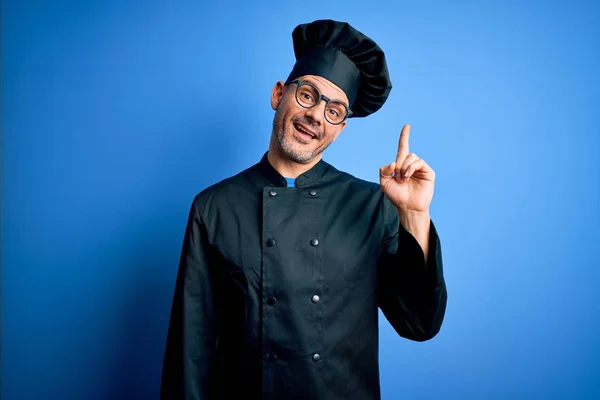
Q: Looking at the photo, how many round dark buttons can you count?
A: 8